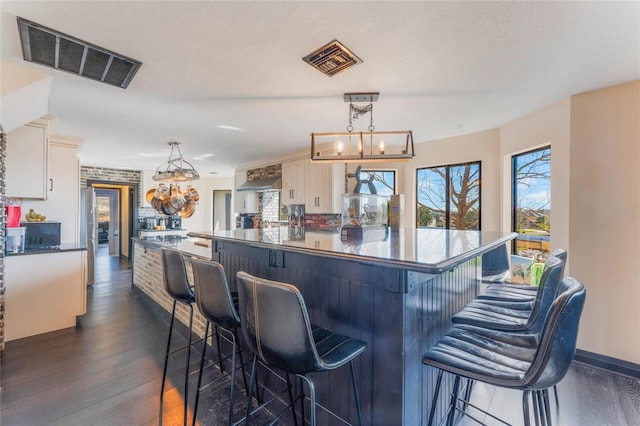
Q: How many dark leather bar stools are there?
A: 7